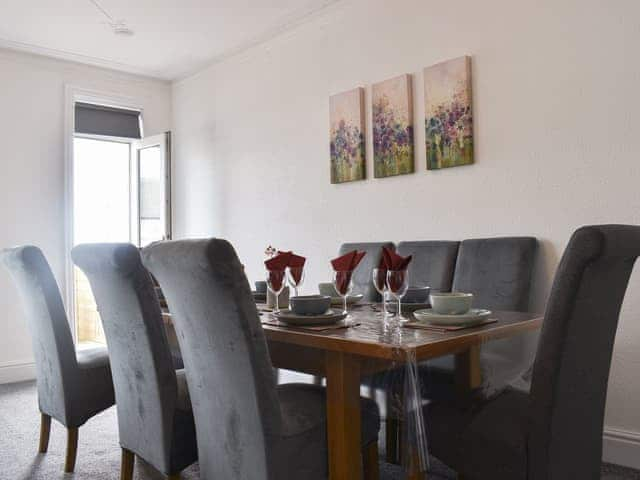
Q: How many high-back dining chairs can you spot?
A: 7